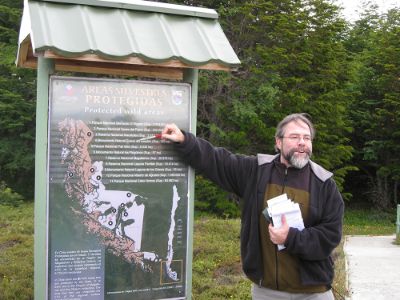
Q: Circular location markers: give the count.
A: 9